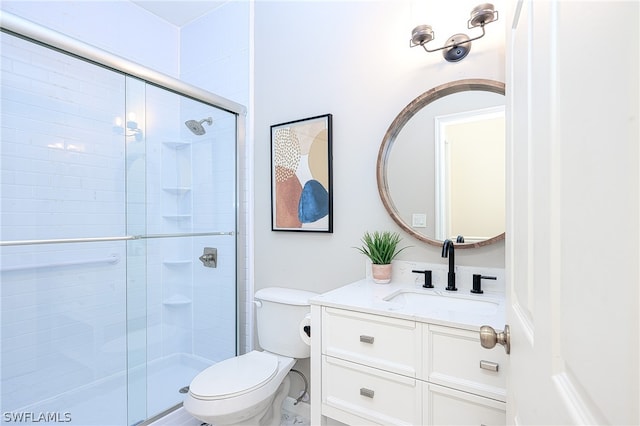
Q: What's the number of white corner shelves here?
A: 5